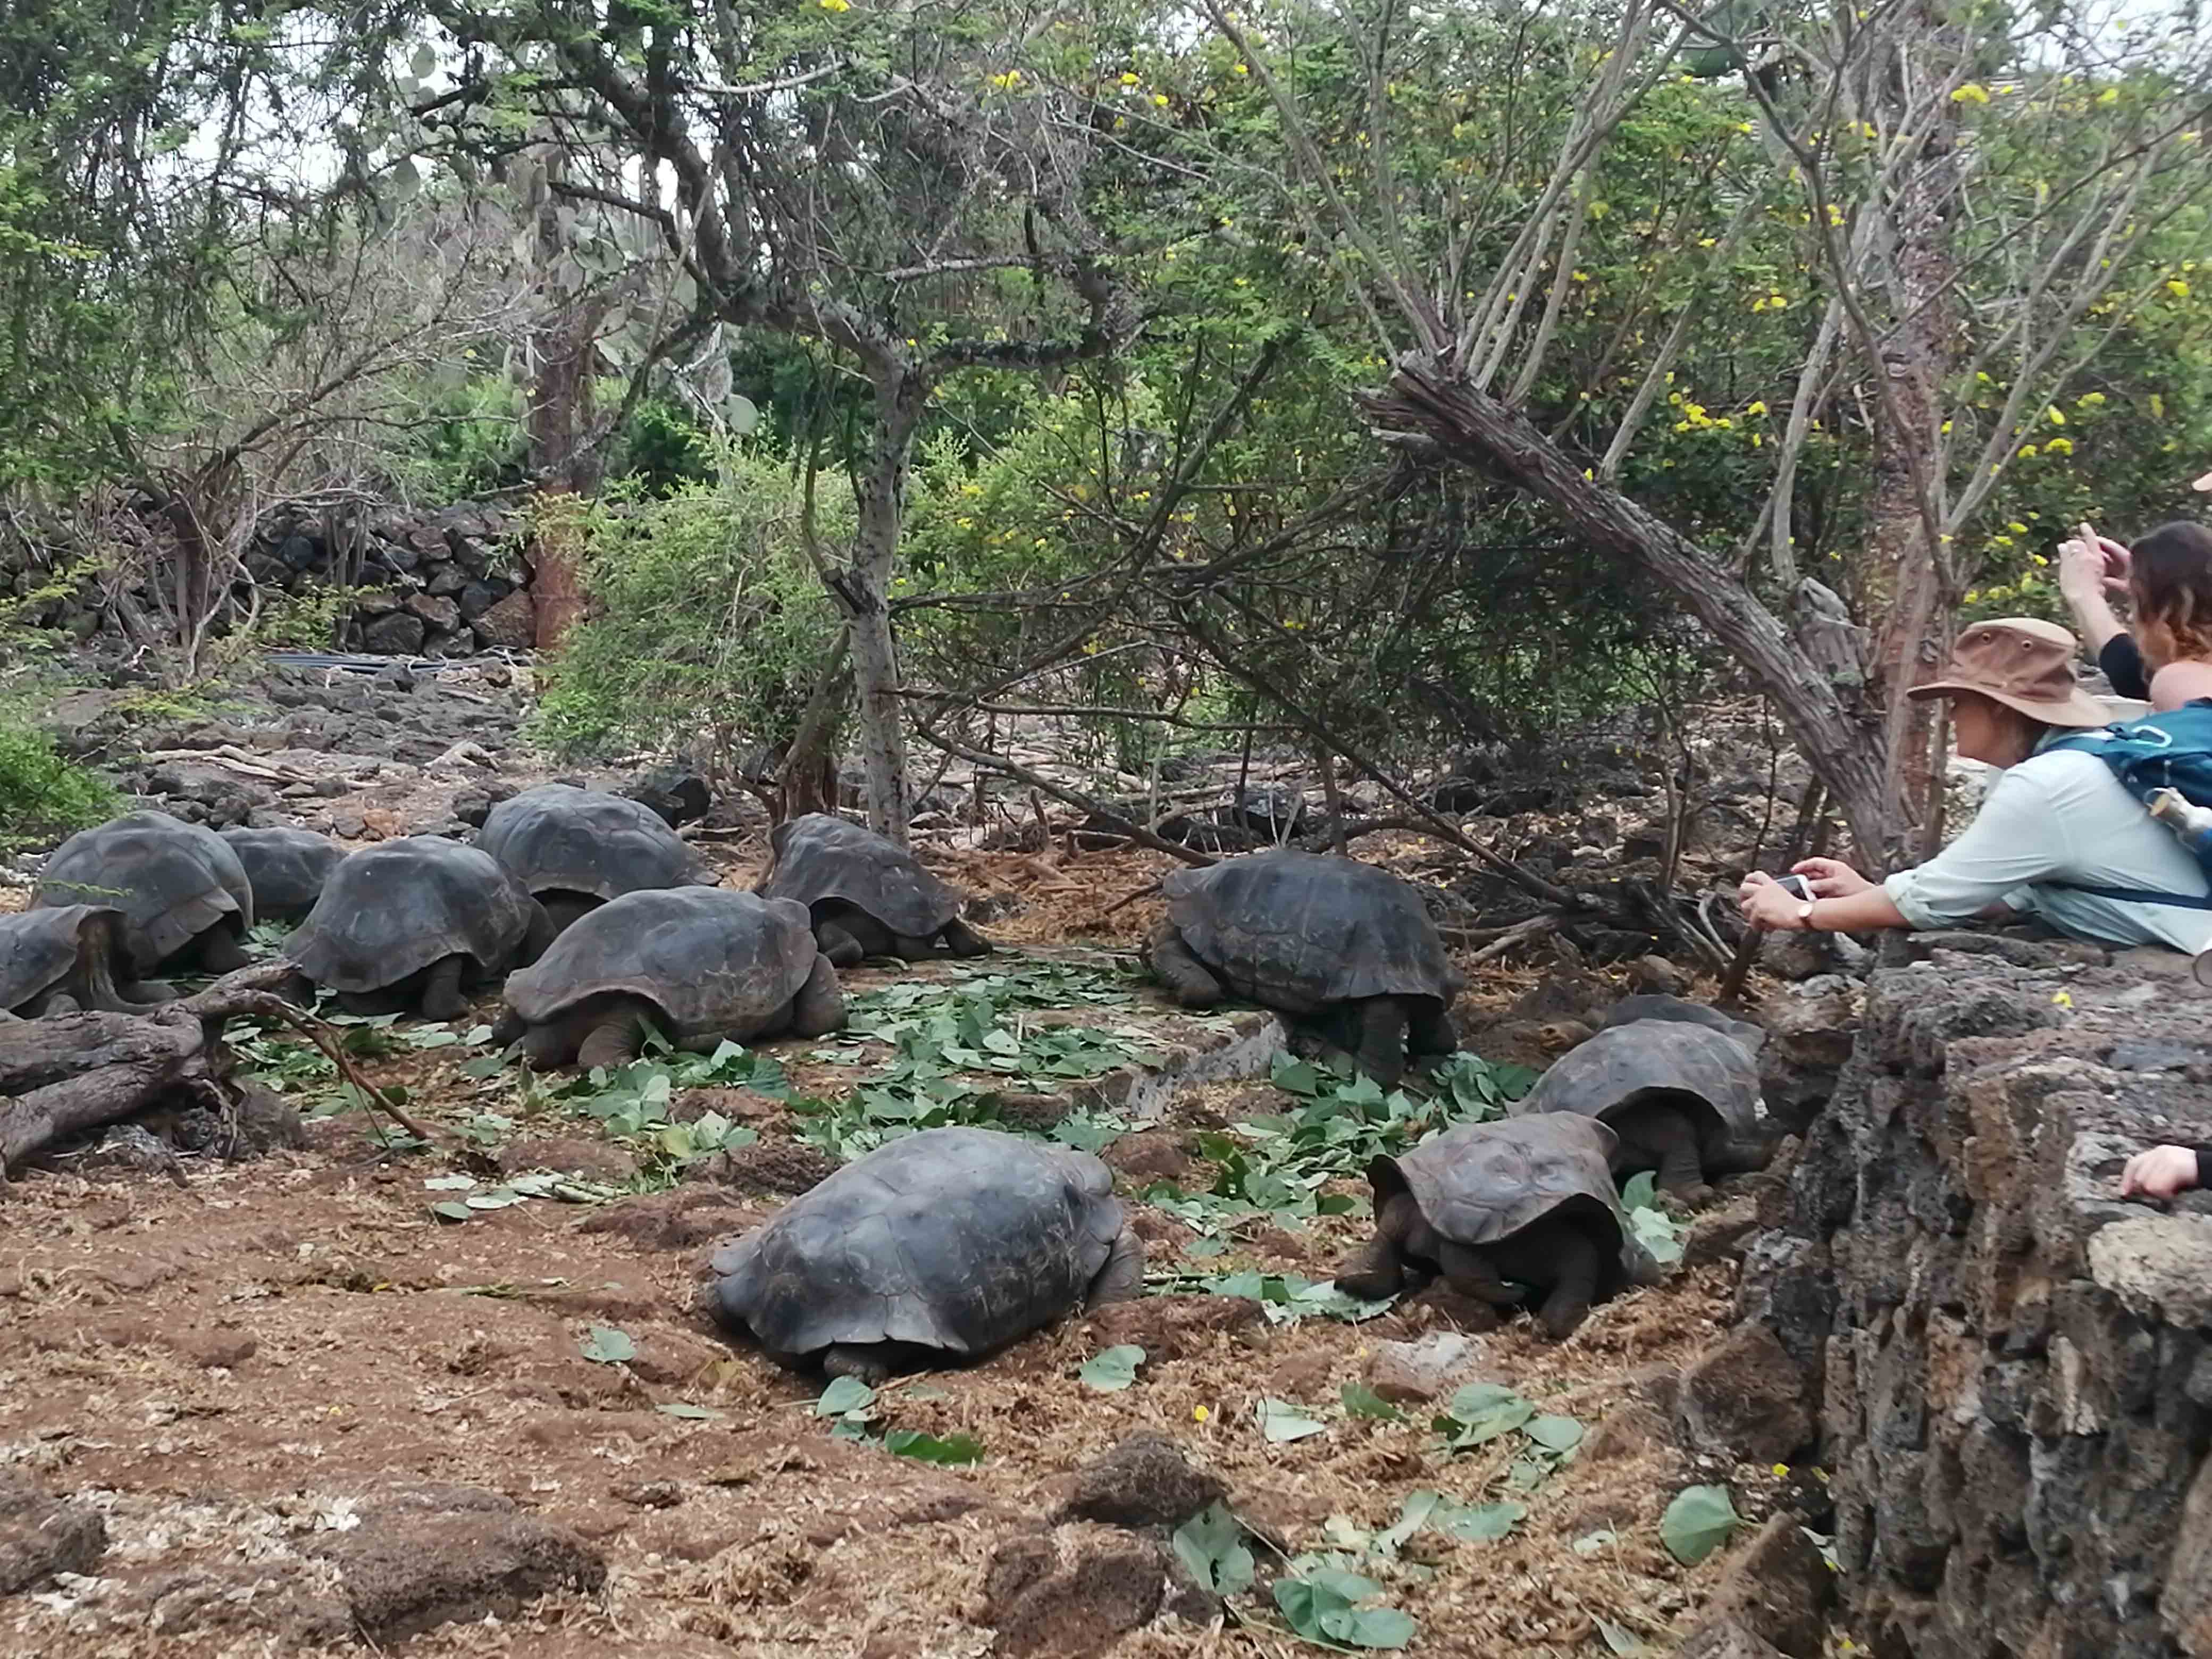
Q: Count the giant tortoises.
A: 12